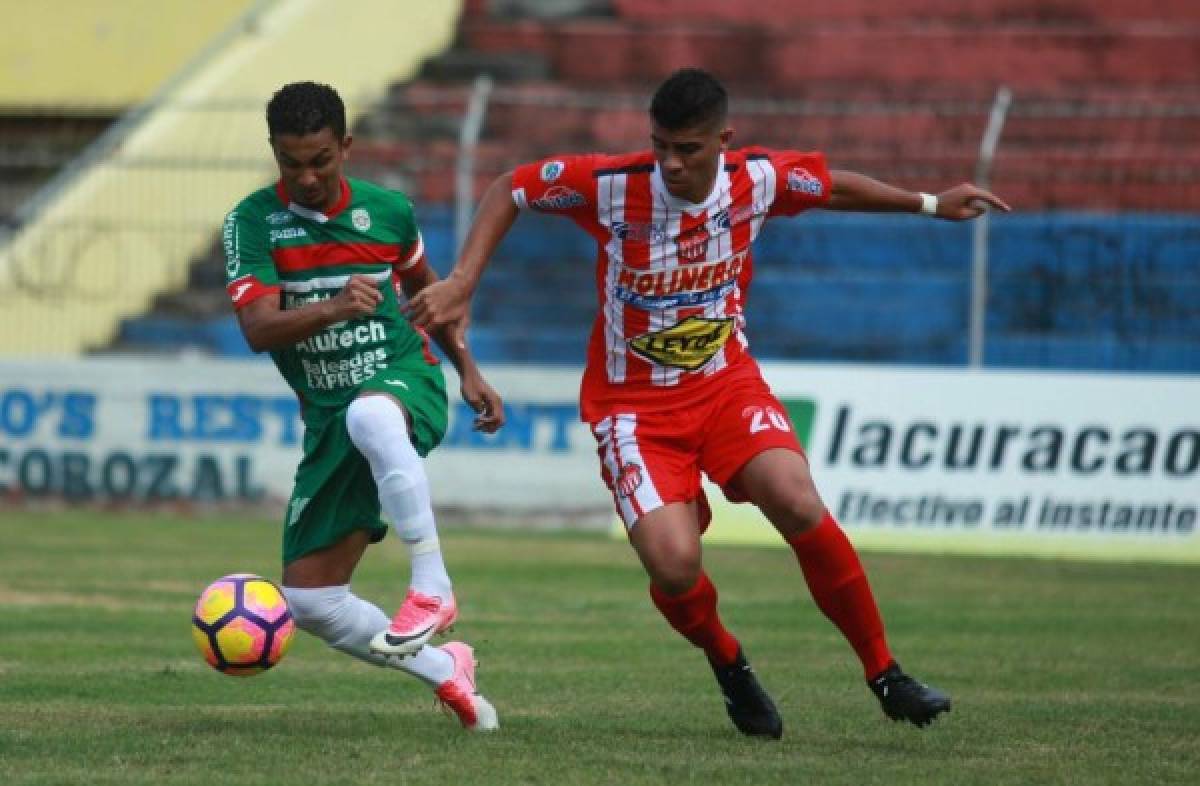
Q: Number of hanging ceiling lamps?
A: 0